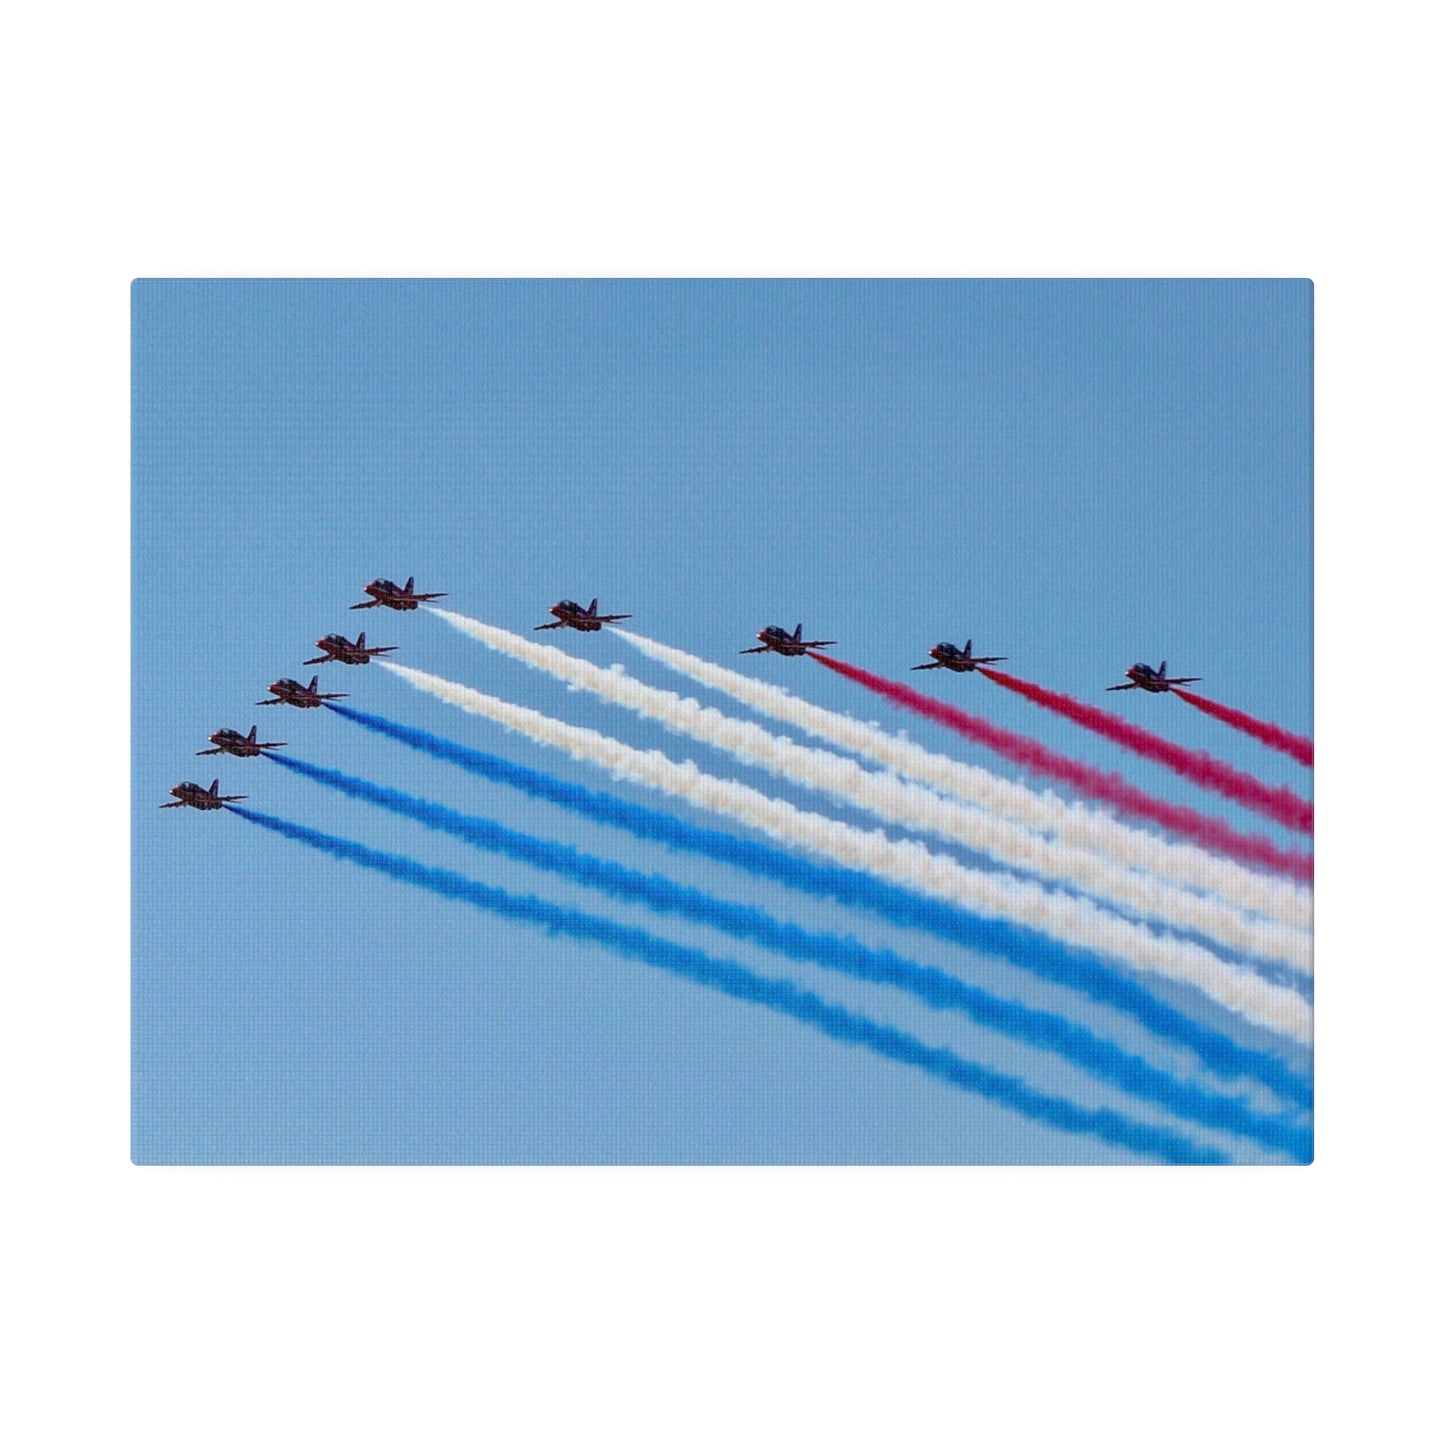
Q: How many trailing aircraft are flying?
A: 9